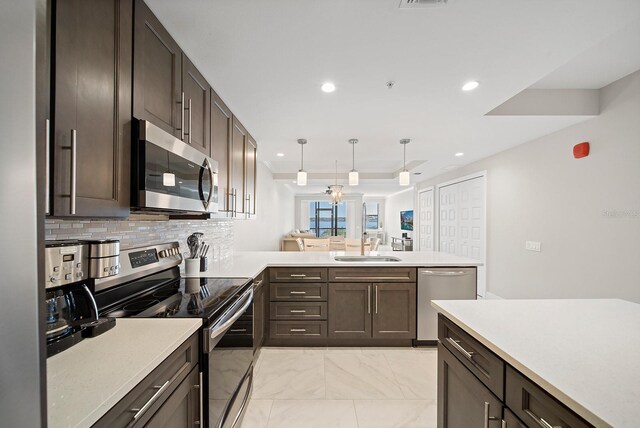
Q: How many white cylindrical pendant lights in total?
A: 3